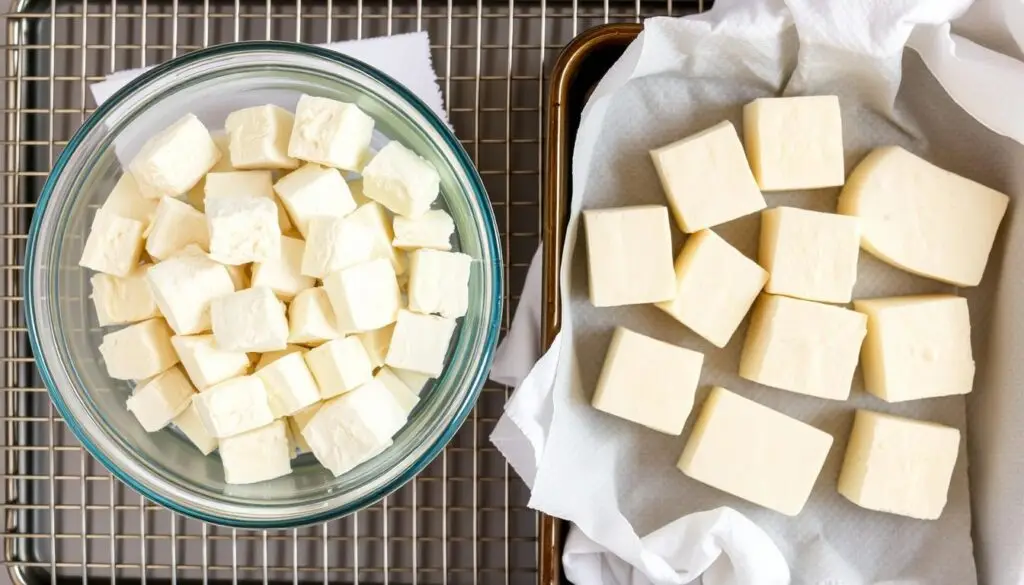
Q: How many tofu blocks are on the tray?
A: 11